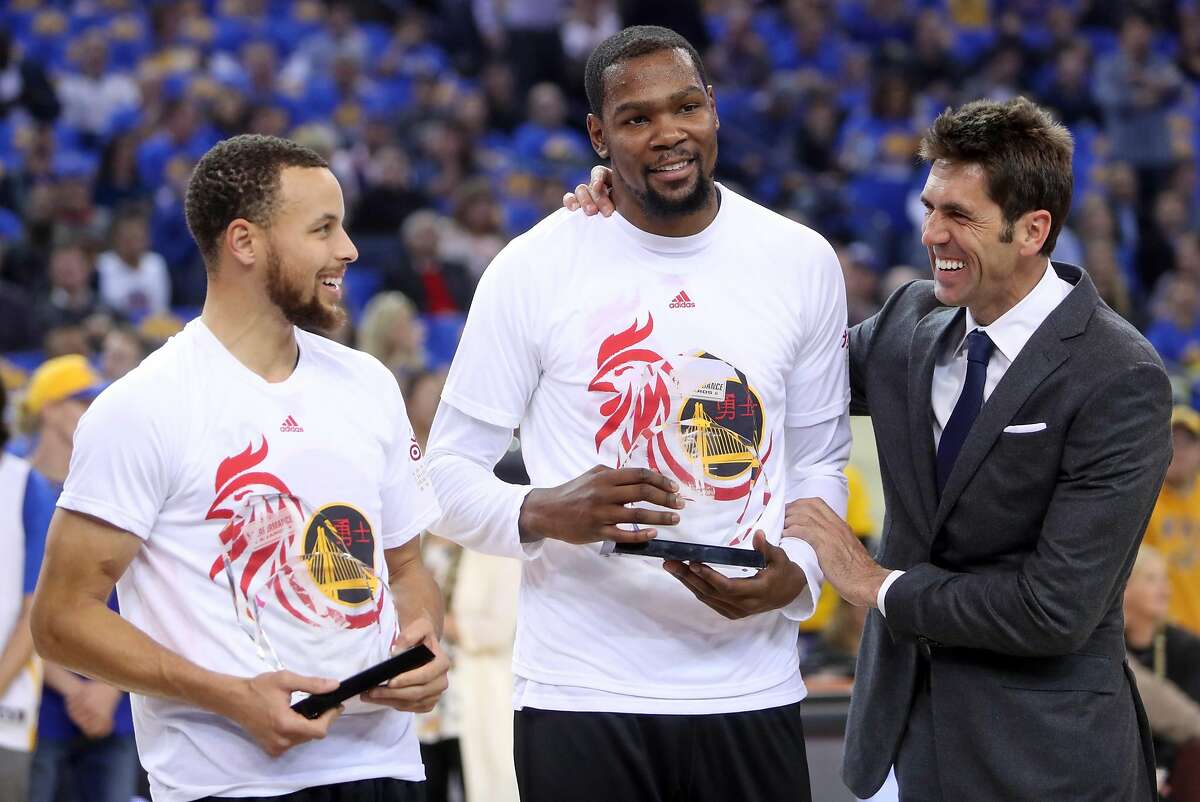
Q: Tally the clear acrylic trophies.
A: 2